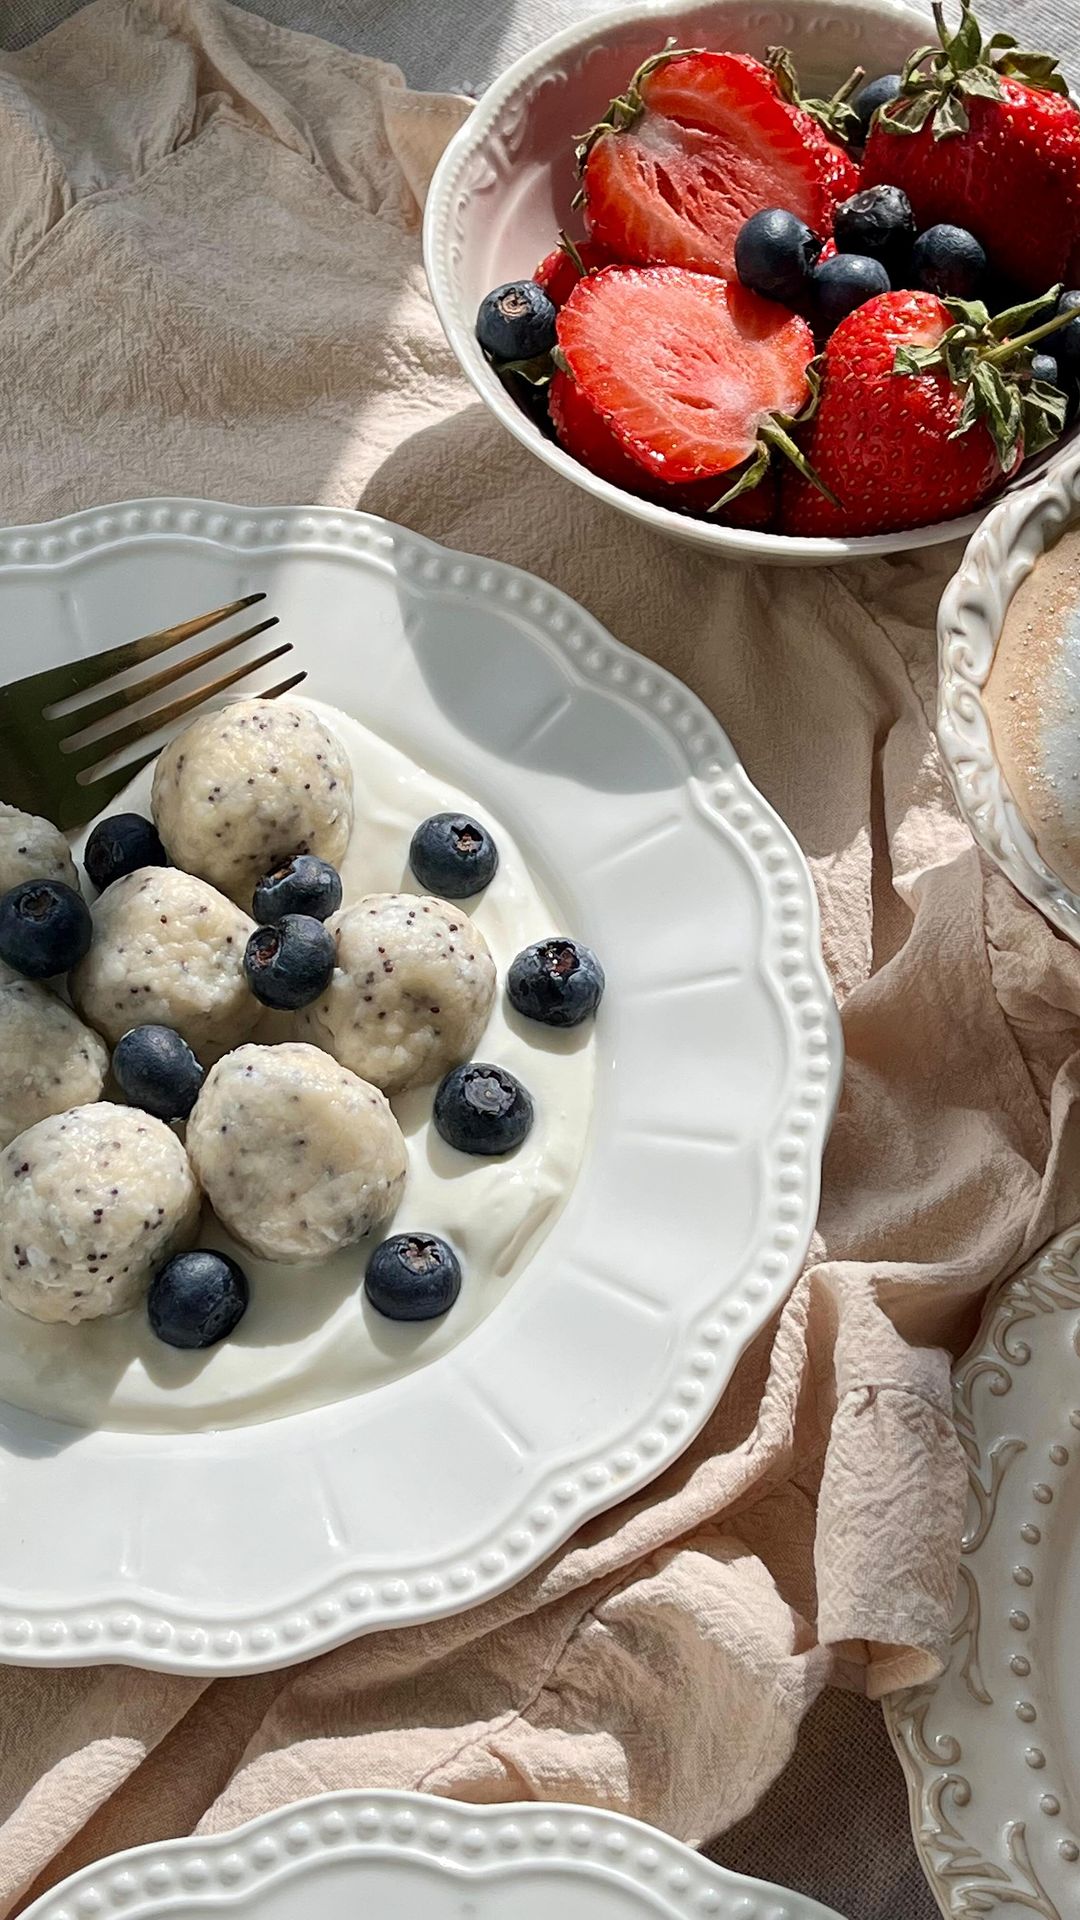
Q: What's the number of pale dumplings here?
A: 7